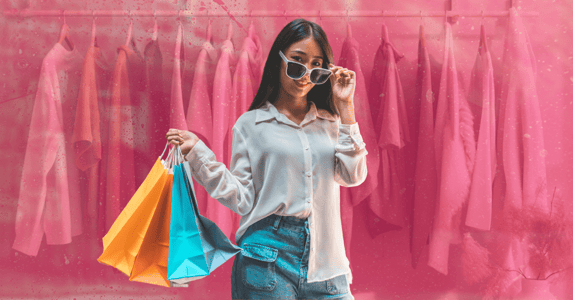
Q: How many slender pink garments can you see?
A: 14